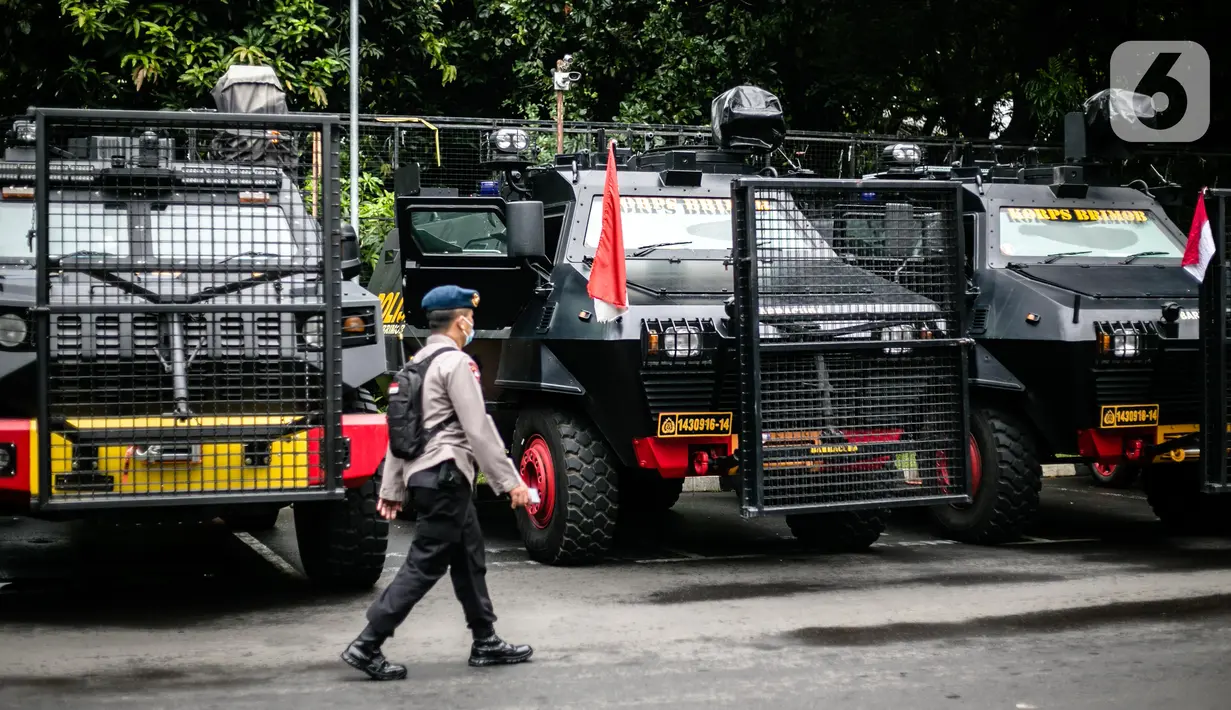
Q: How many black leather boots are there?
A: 2